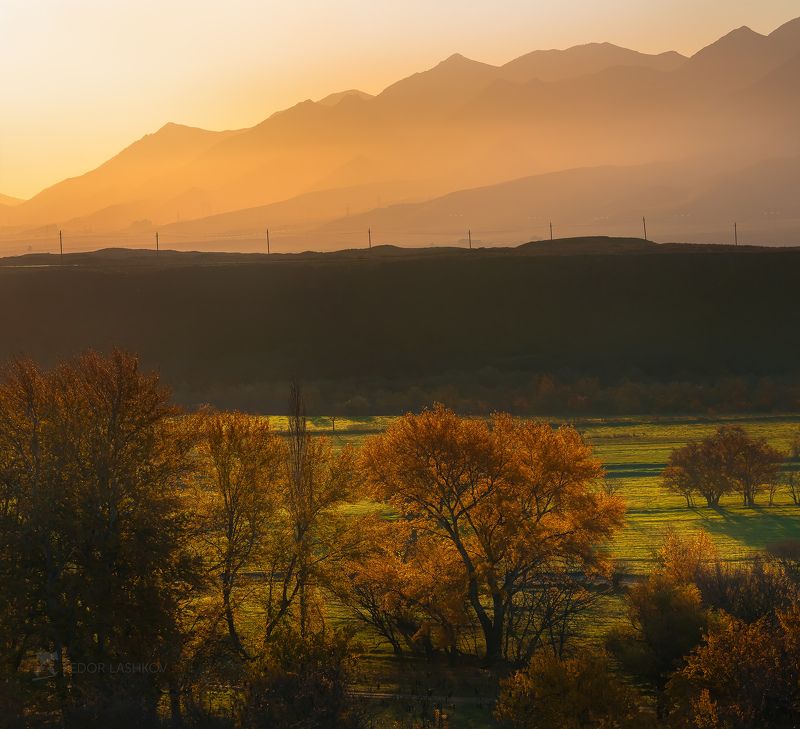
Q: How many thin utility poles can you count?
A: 8